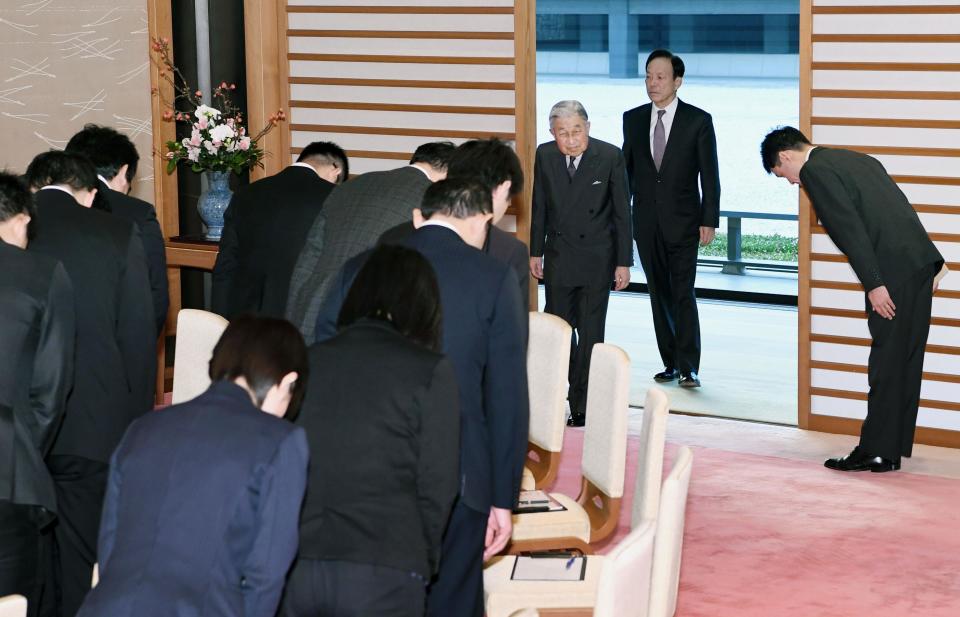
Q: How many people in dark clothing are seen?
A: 12